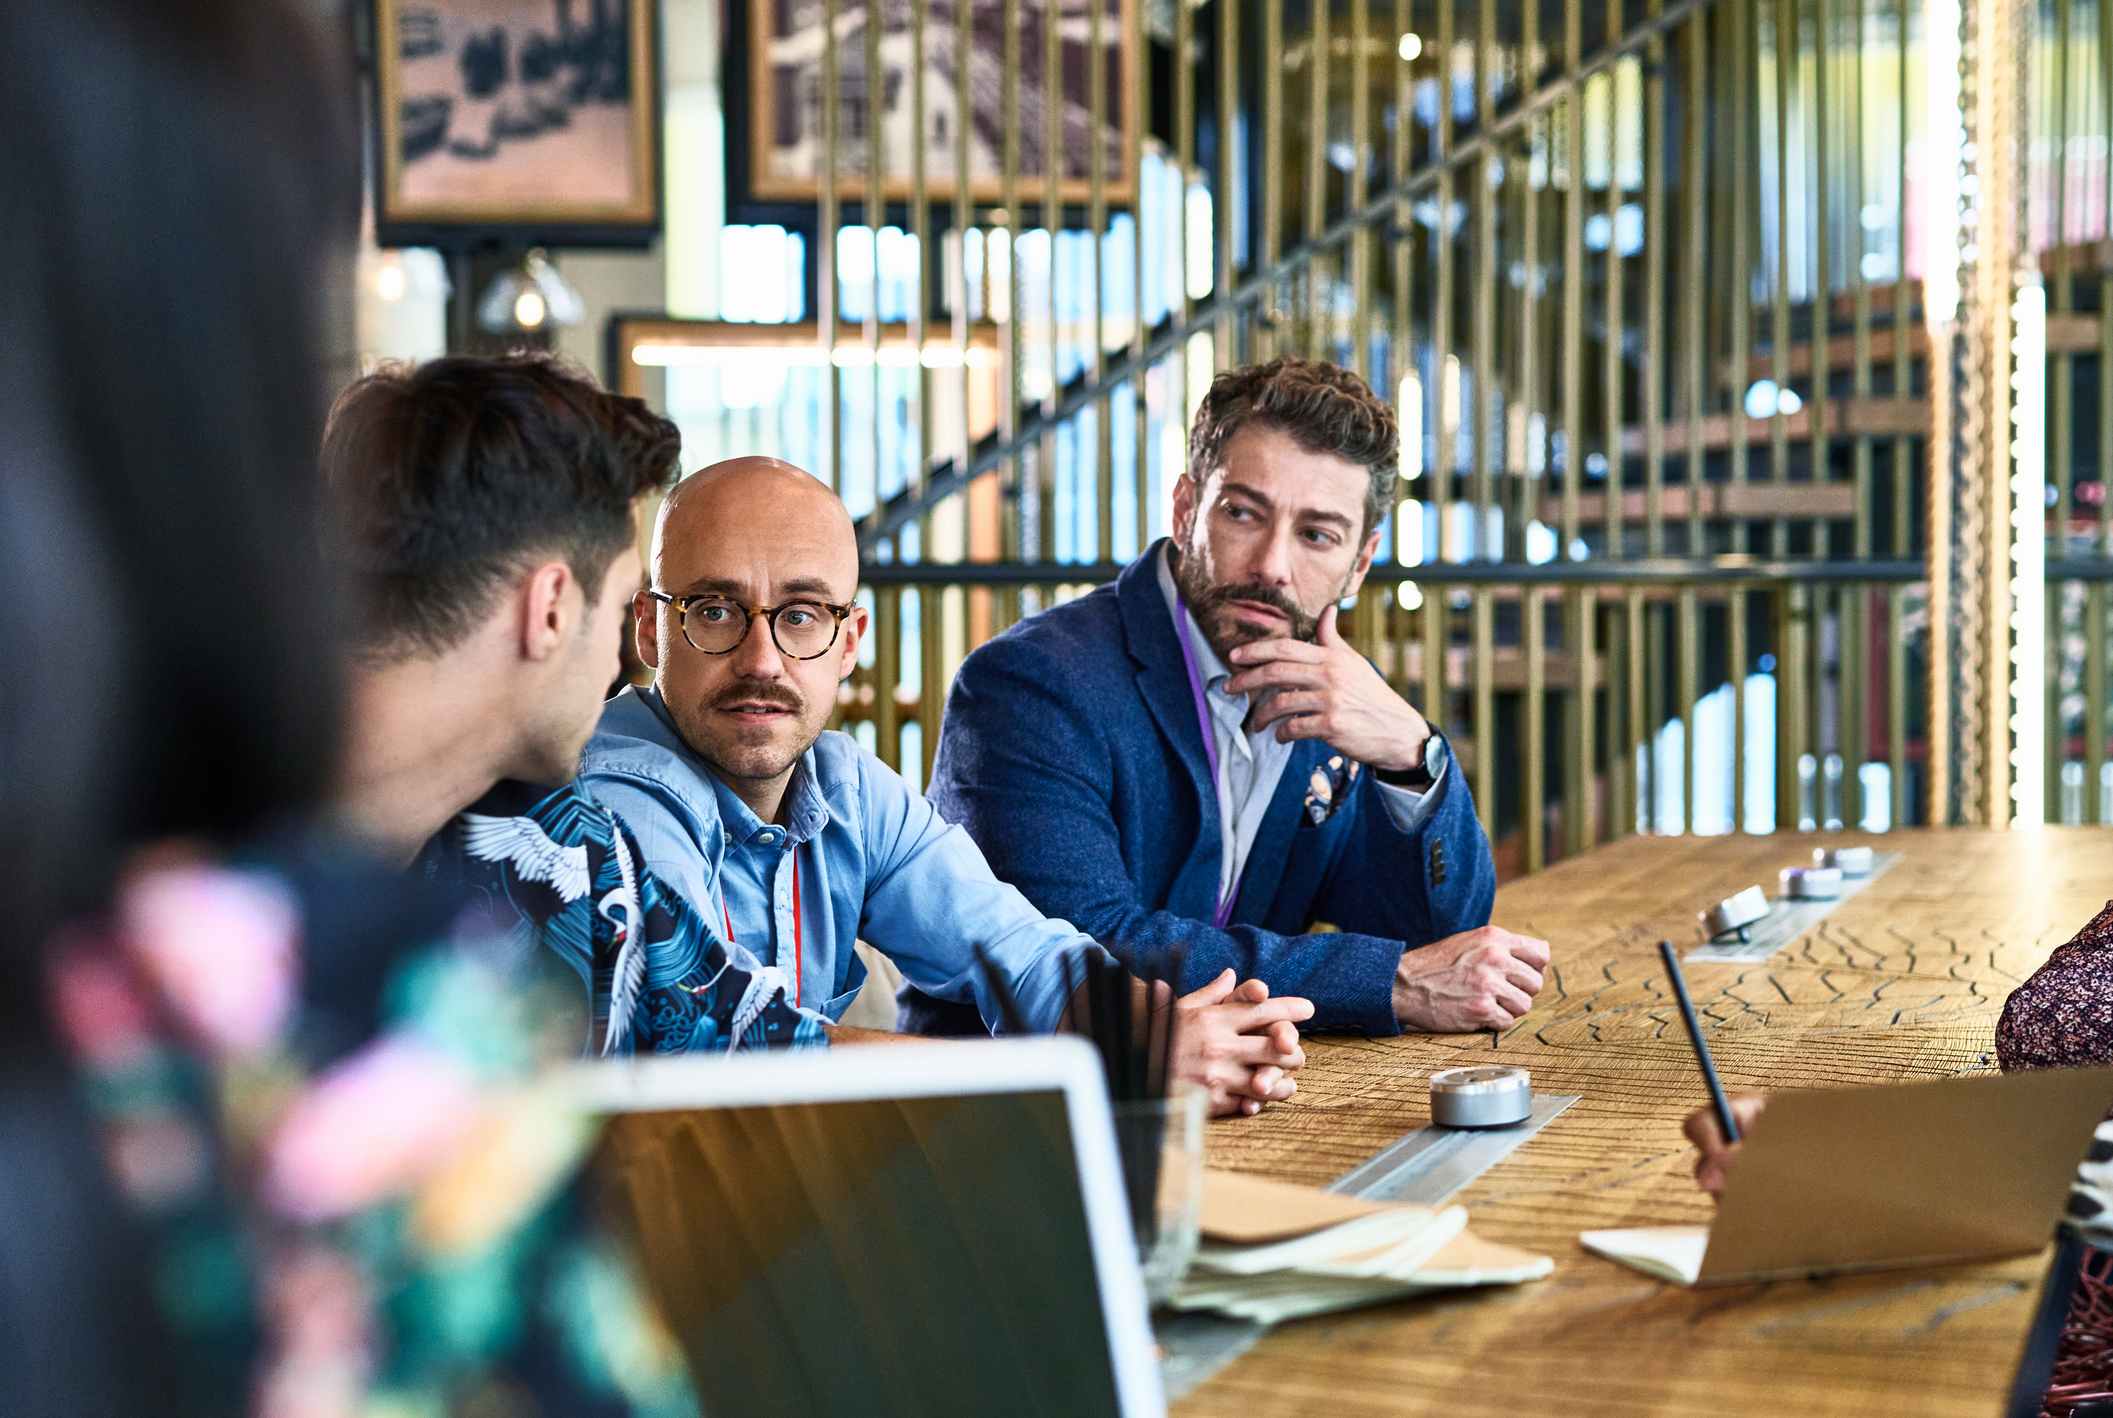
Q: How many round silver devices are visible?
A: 4